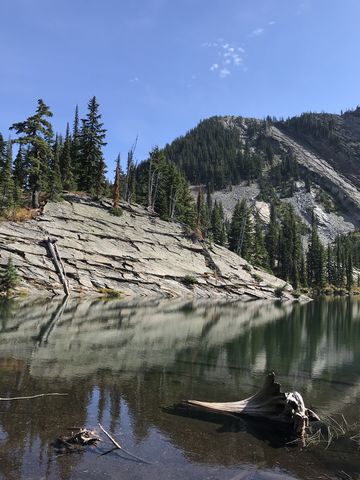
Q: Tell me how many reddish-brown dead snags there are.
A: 2